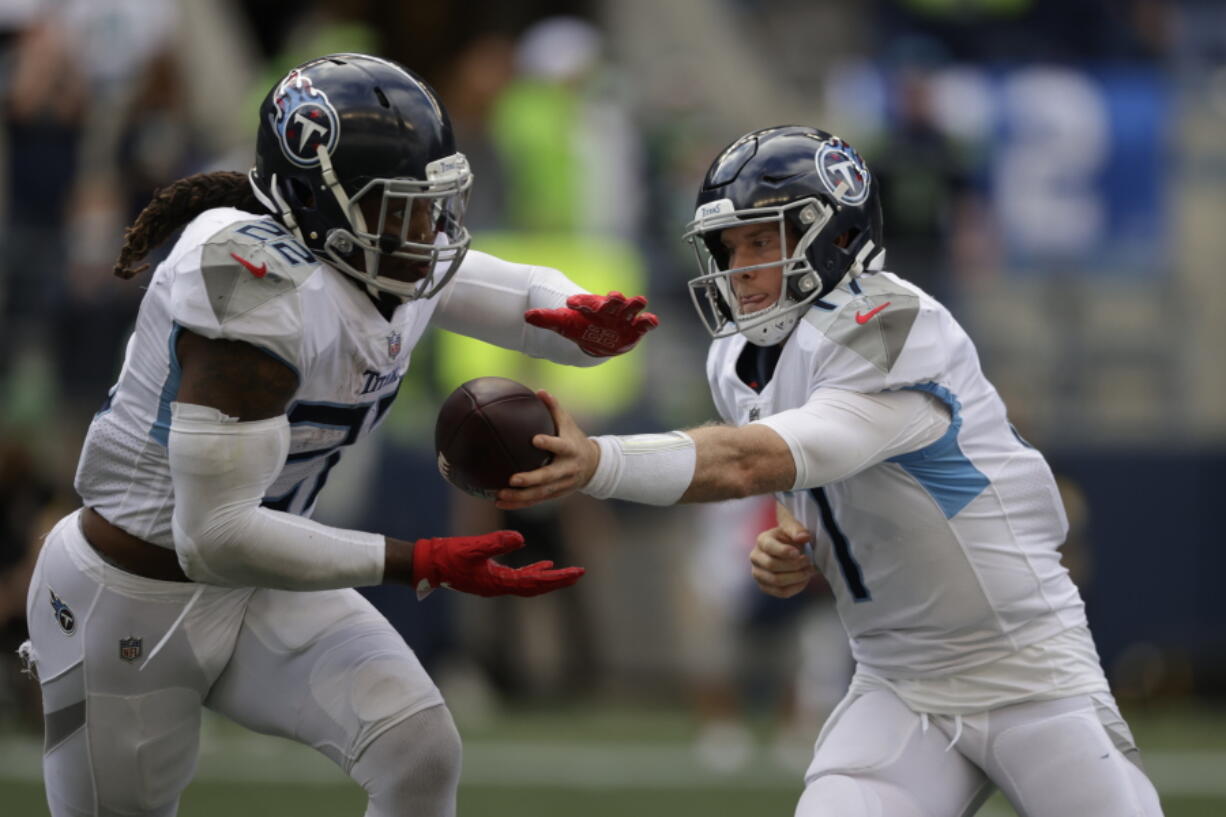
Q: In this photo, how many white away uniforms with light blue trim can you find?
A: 2